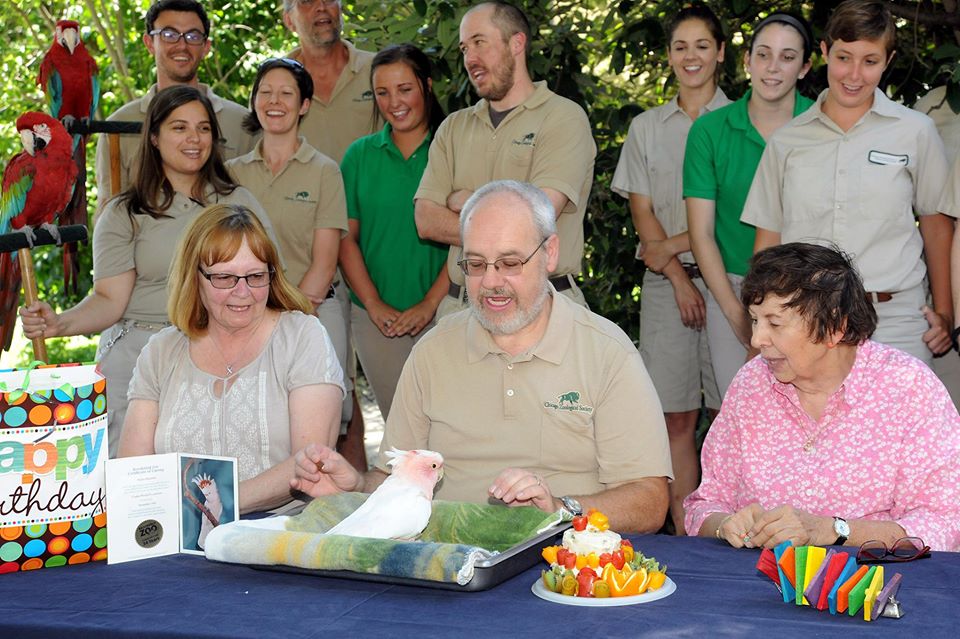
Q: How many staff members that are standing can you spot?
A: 9